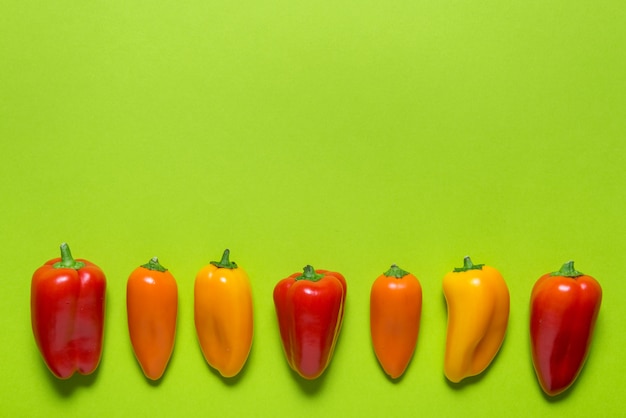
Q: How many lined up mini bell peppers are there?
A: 7